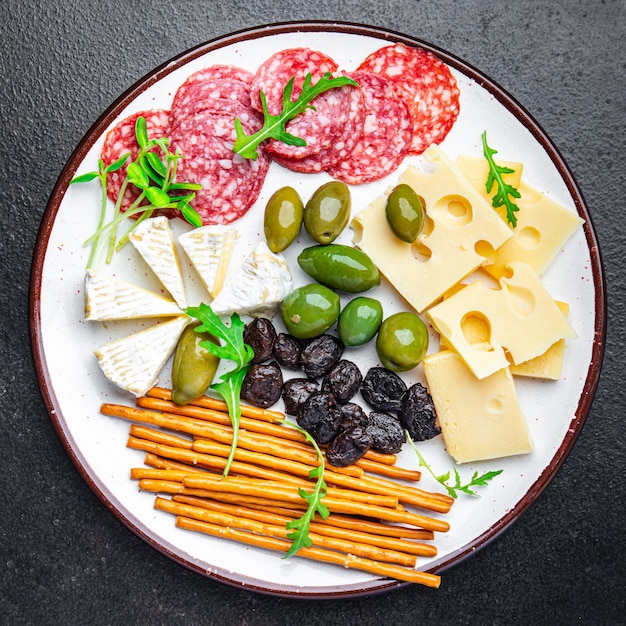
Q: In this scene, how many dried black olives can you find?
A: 12